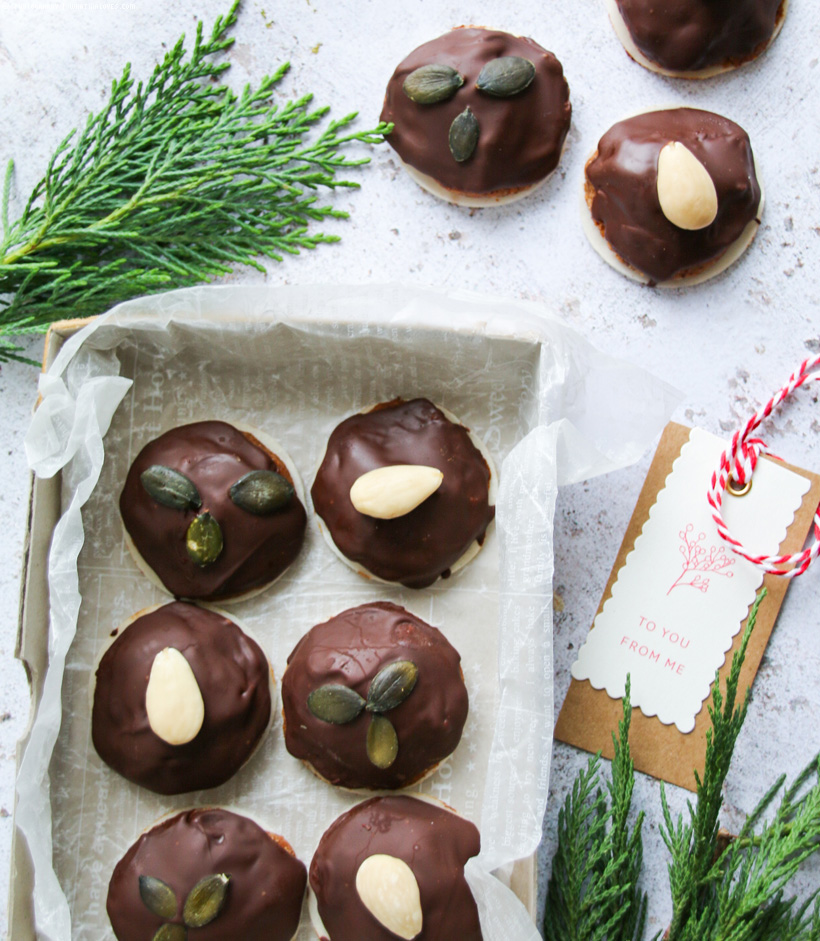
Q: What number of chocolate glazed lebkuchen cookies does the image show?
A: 9